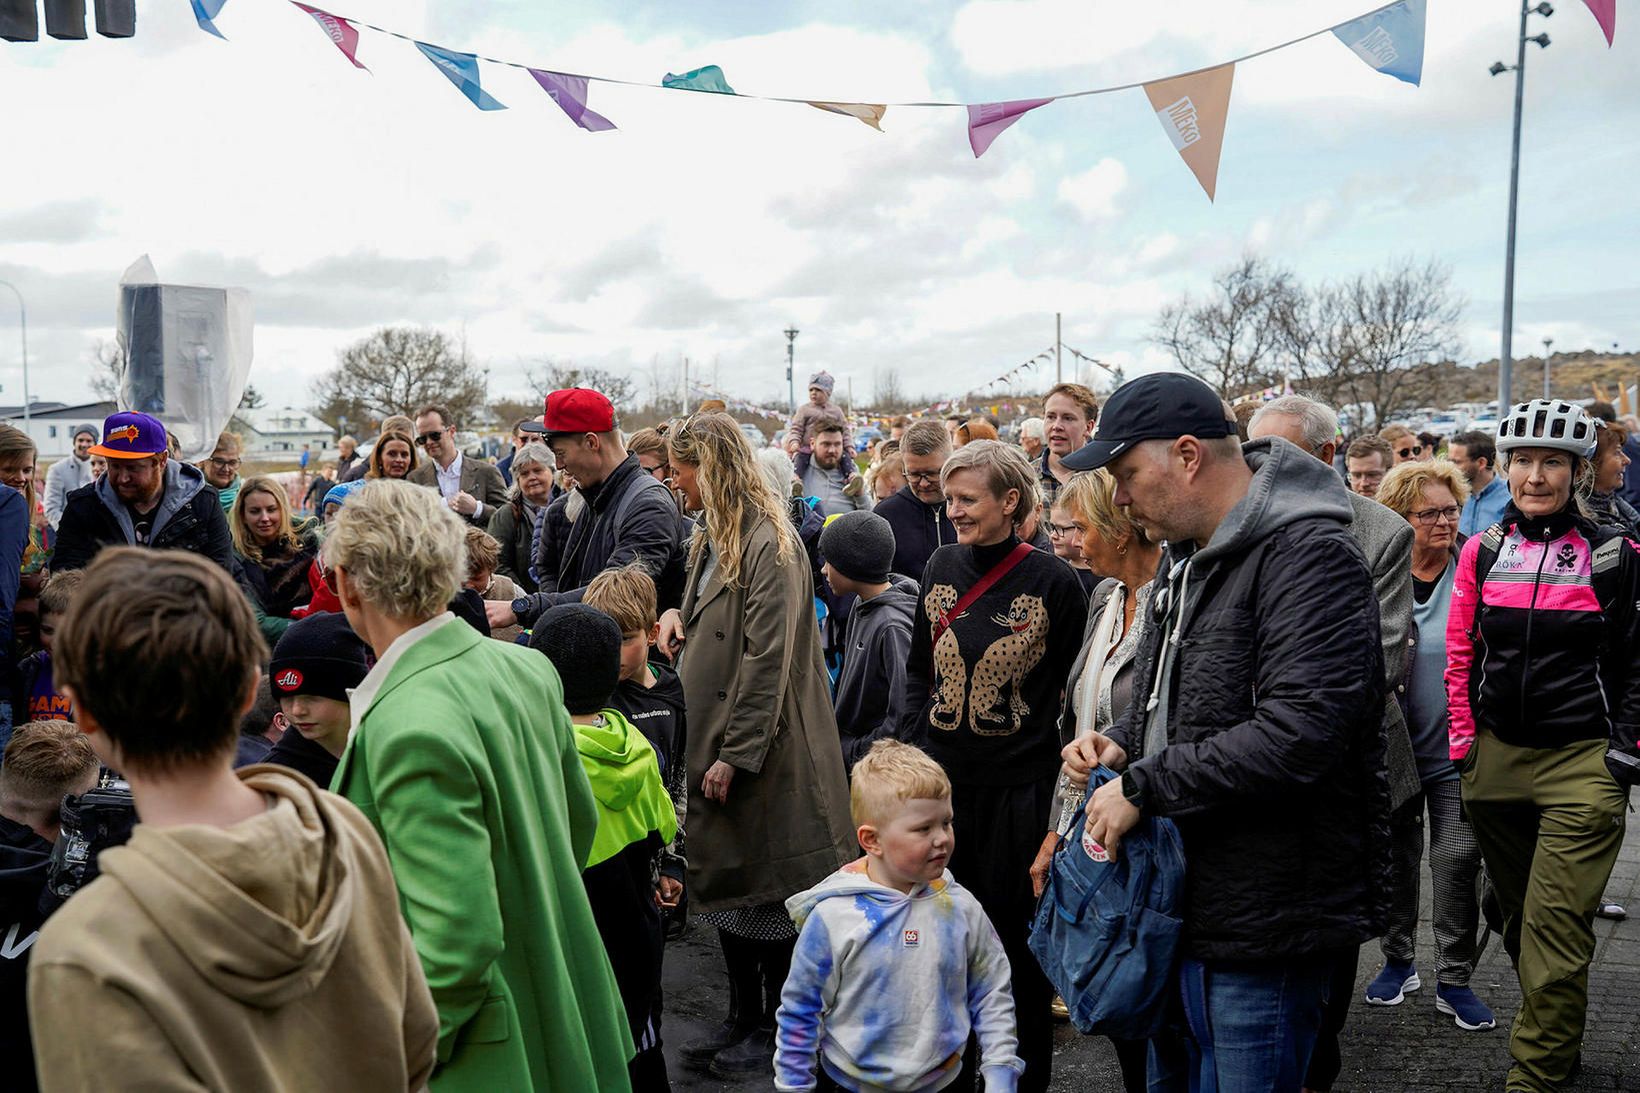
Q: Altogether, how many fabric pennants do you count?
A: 10